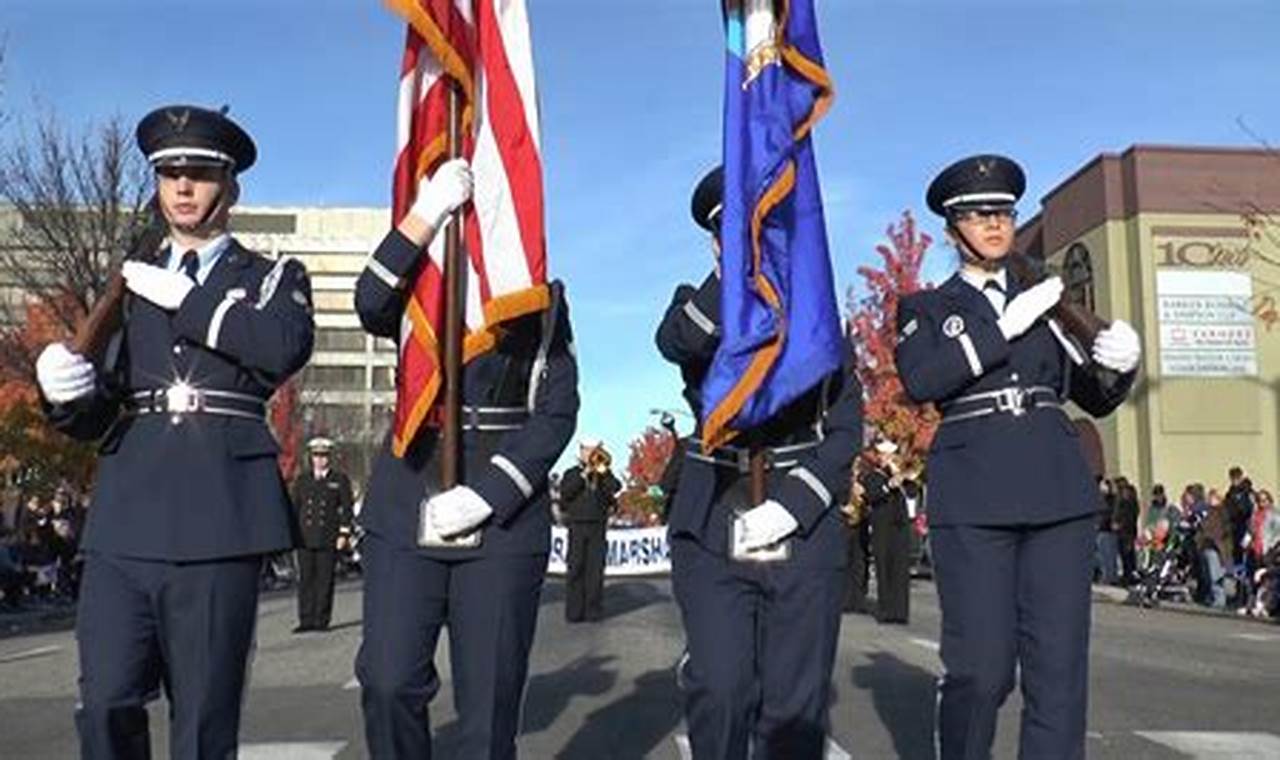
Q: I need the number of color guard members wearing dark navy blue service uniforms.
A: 4